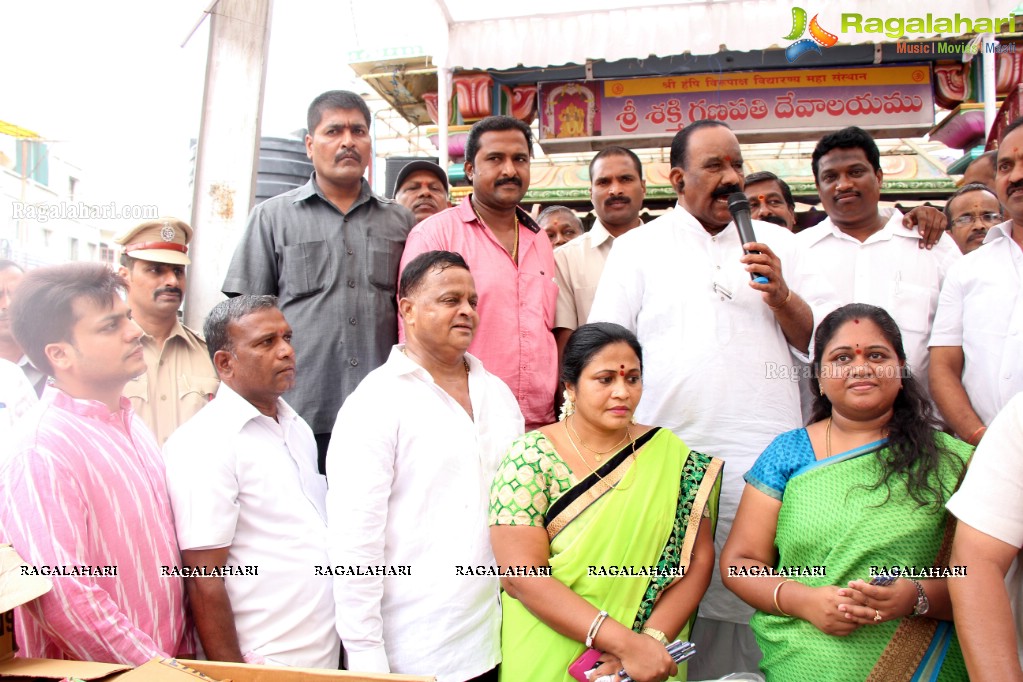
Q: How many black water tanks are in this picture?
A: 1